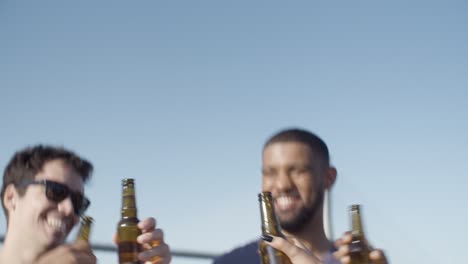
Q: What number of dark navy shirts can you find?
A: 1